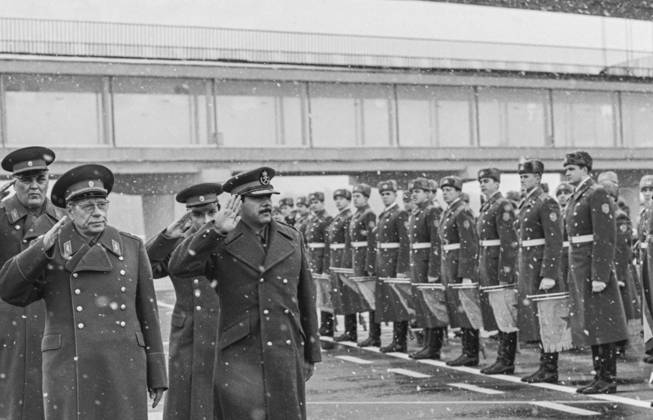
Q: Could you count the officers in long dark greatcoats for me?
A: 4